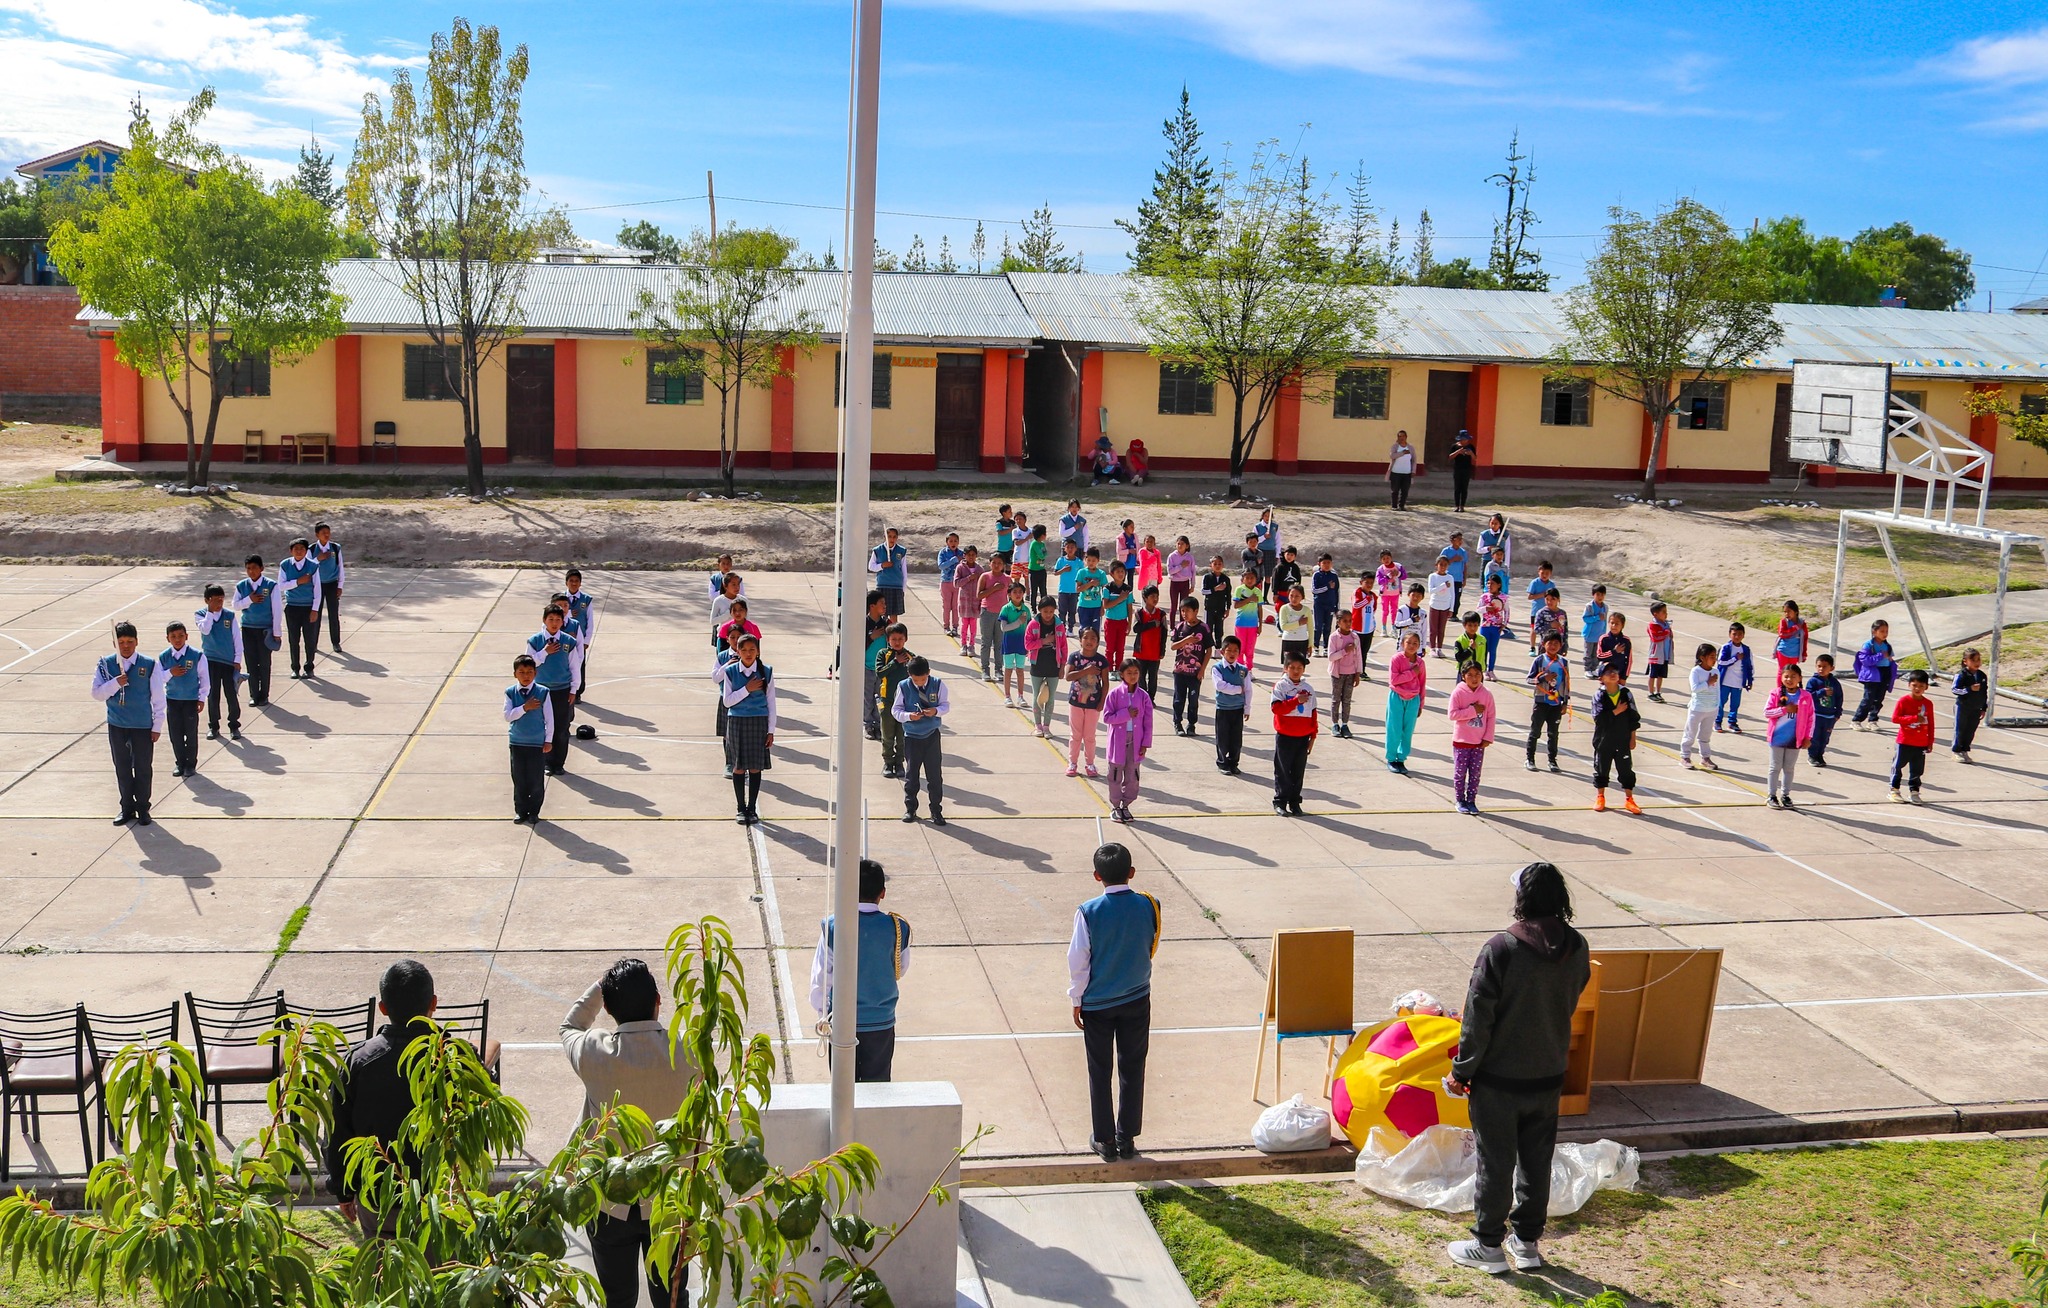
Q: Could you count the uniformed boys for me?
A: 14